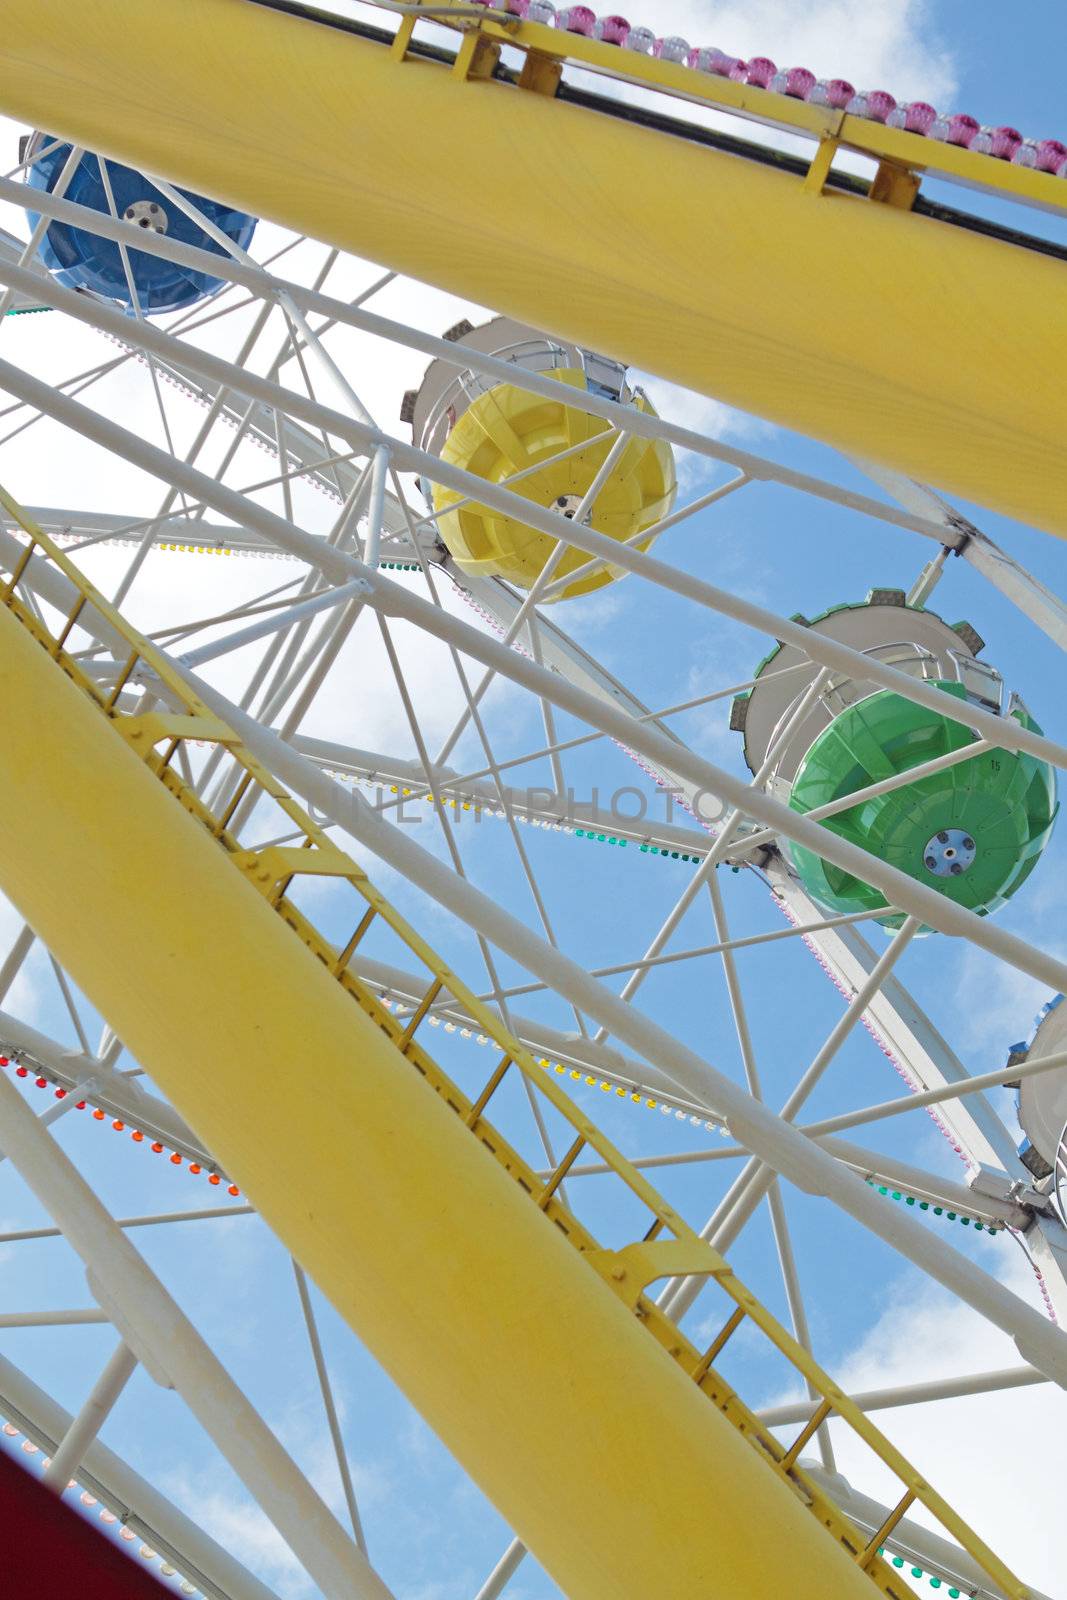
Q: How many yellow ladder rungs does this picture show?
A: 14